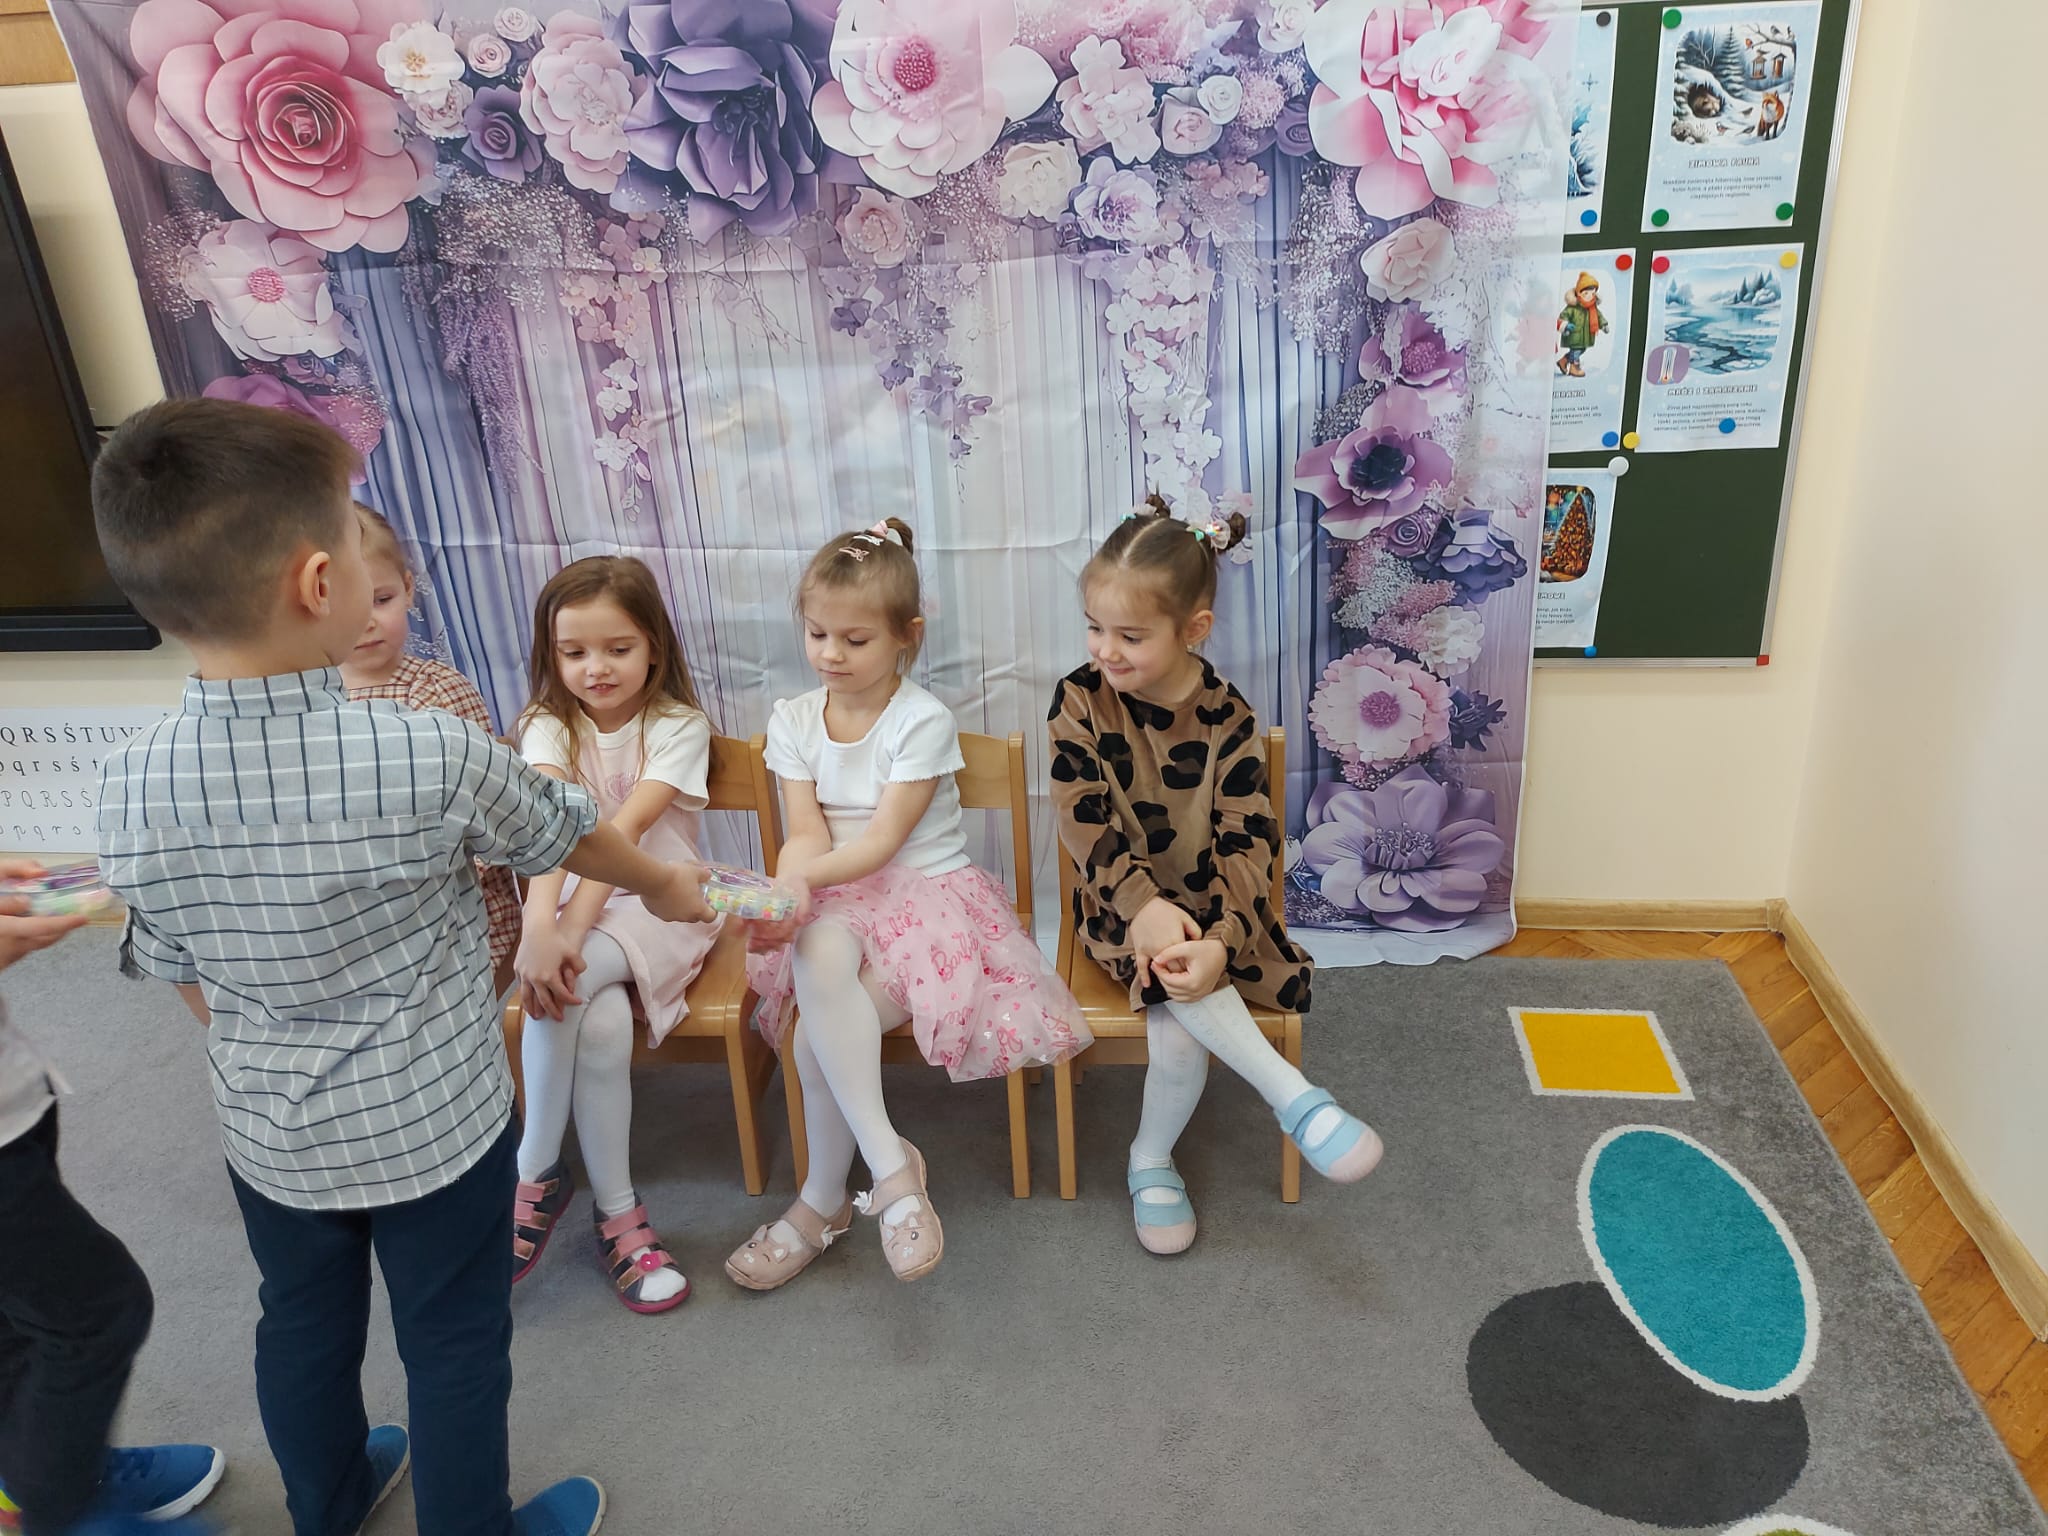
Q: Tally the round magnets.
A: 13